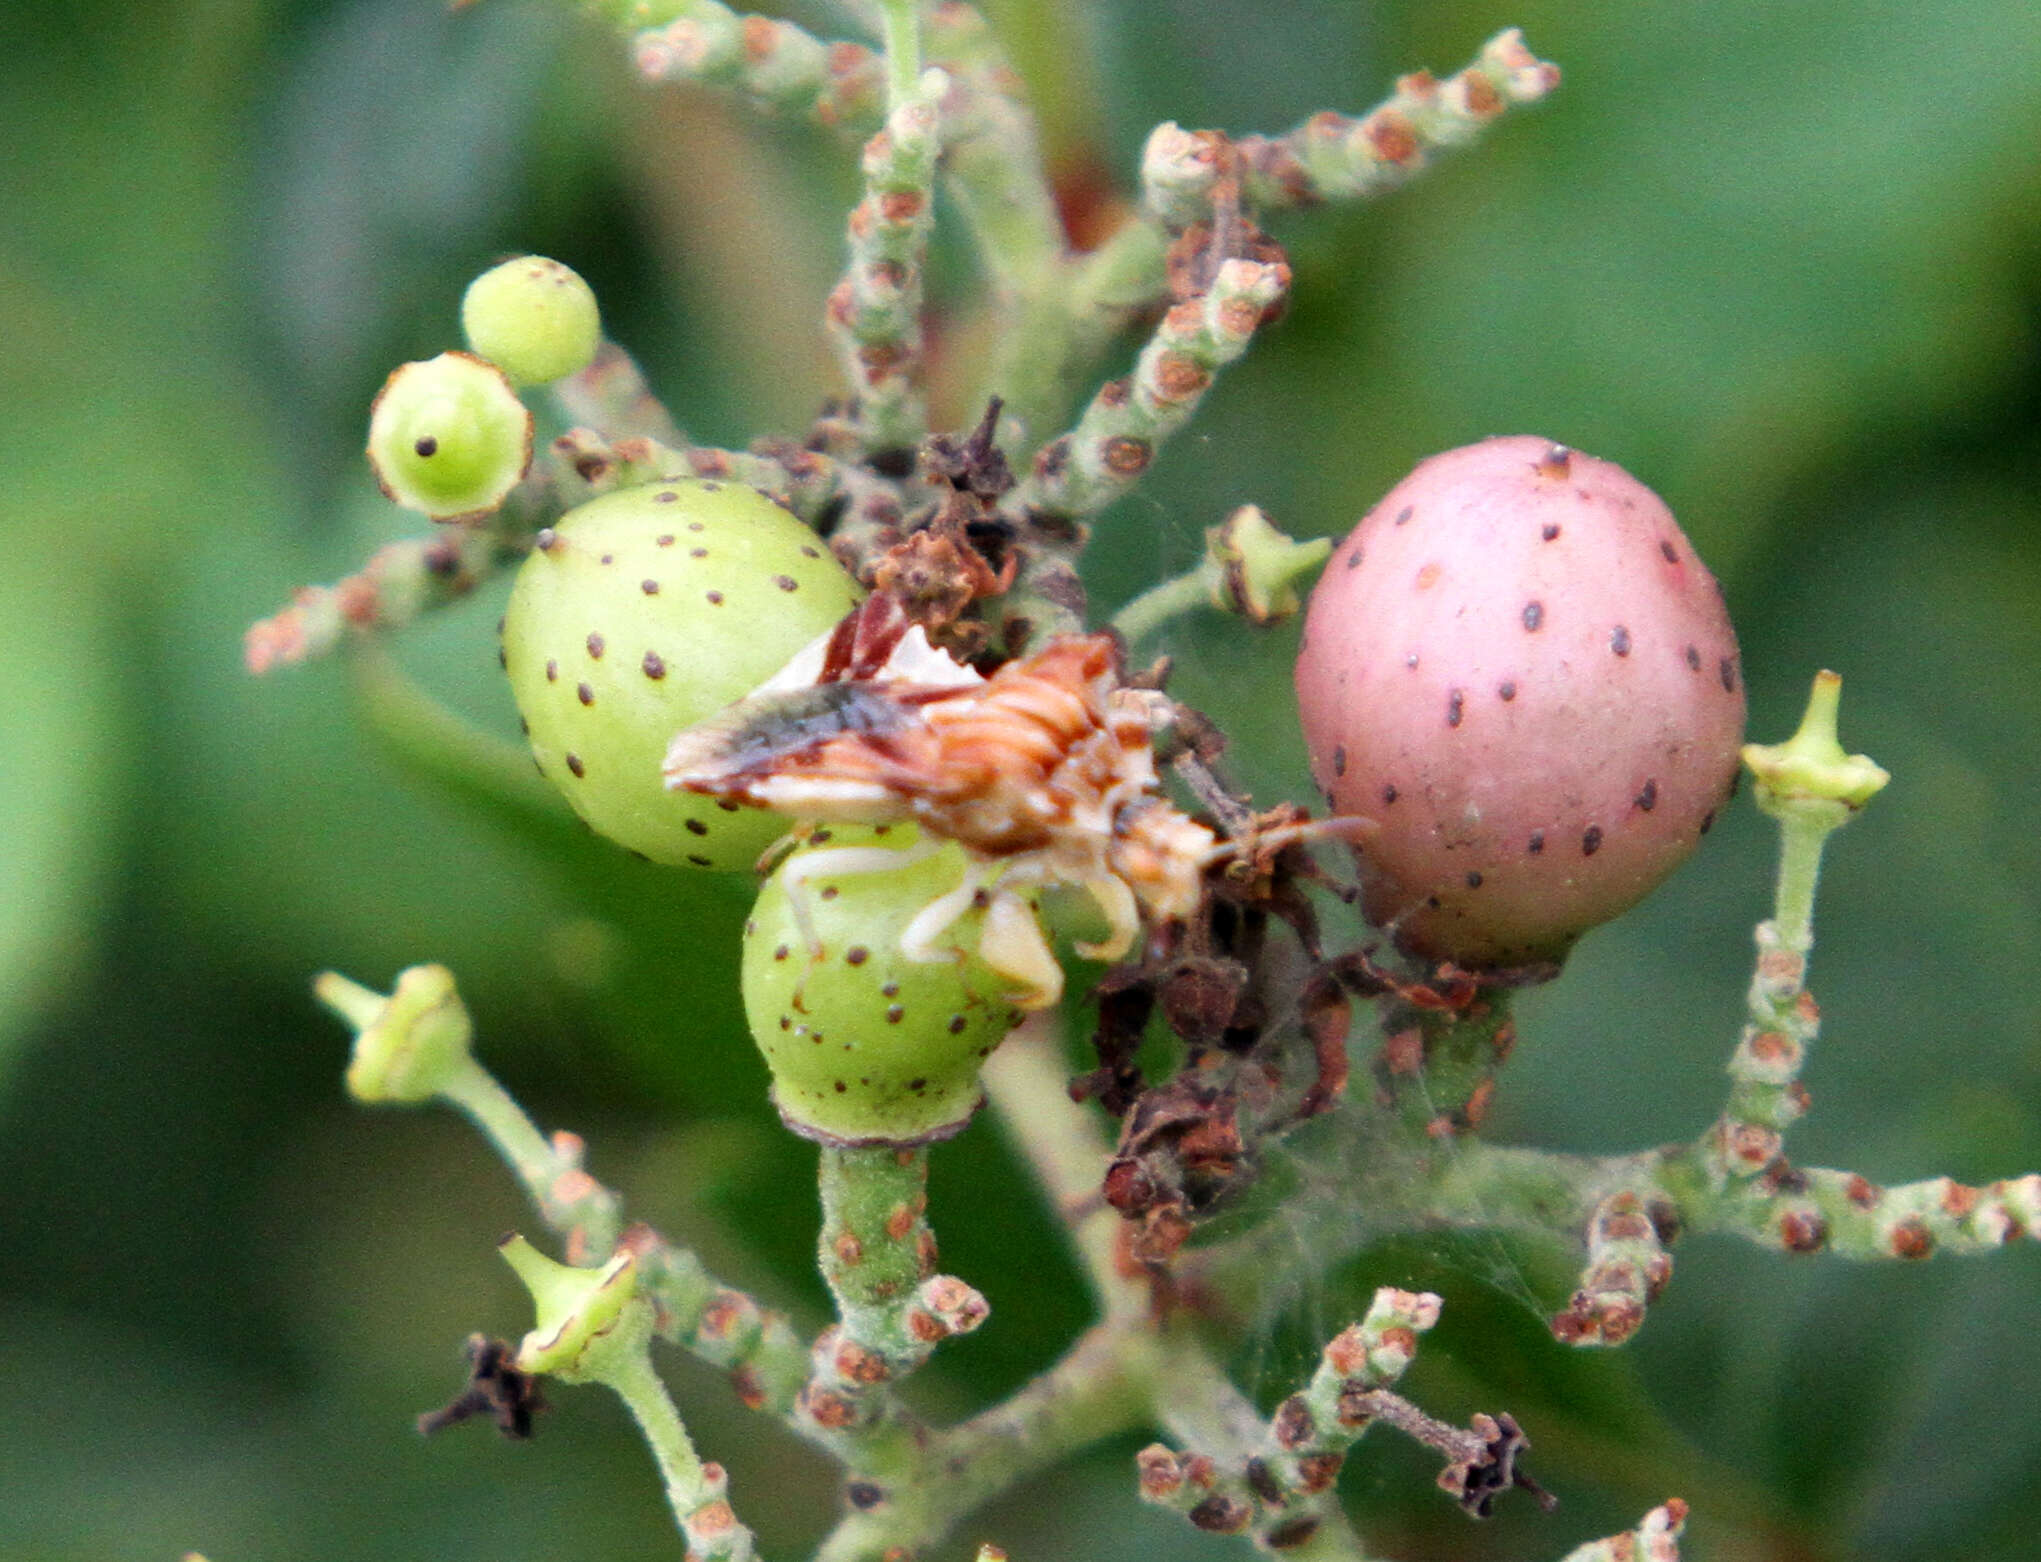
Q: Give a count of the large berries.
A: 3